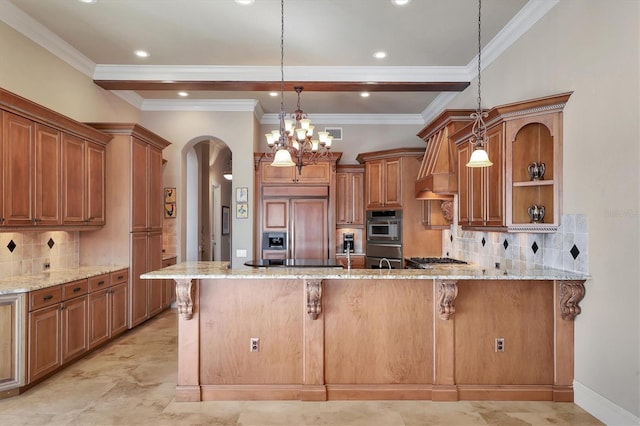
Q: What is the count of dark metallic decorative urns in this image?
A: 2